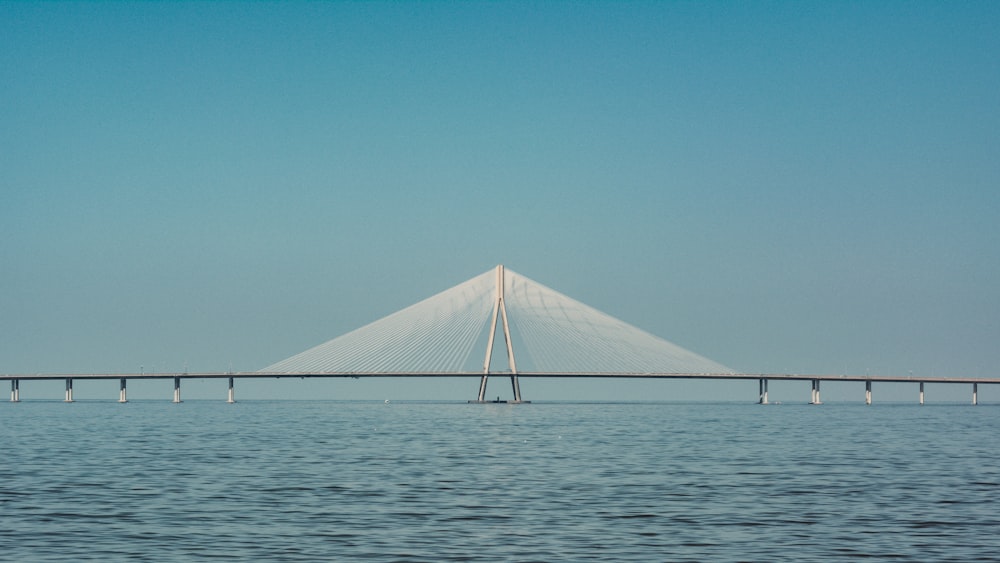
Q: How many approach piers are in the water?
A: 10